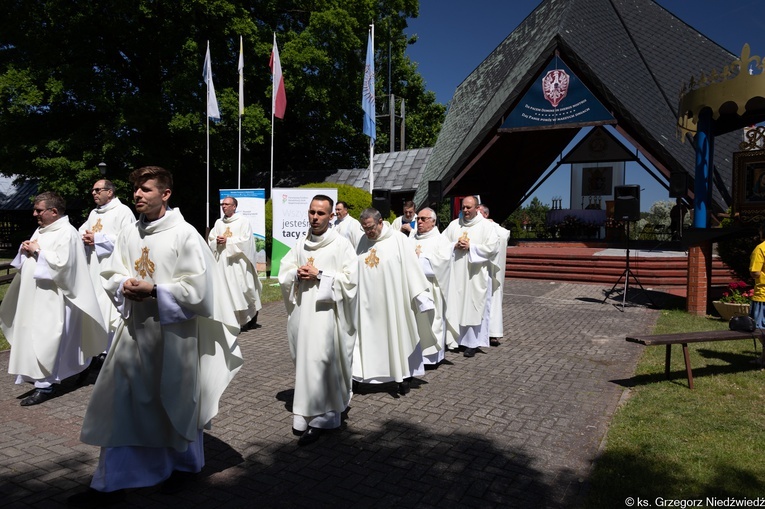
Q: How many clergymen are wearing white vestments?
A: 11